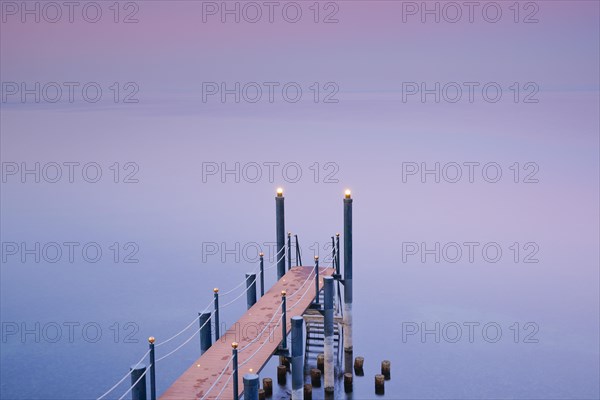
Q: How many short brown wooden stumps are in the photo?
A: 11